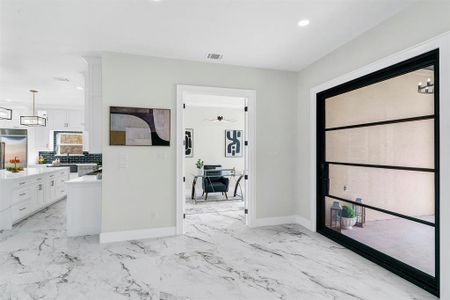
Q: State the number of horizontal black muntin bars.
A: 3